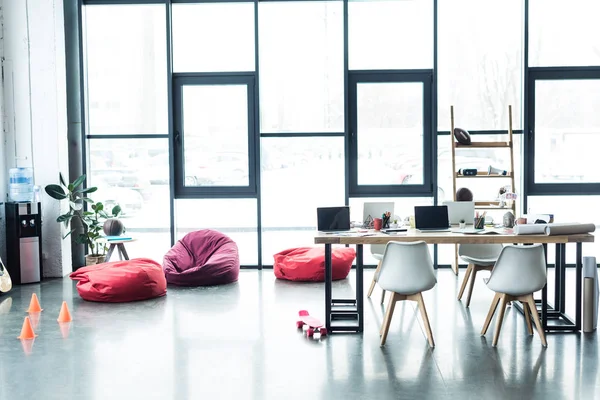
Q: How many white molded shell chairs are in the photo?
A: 4